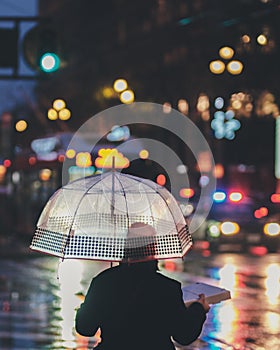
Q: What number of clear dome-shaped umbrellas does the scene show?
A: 1